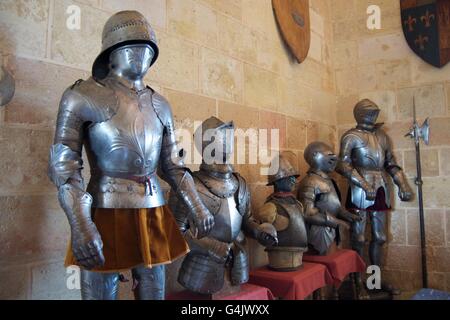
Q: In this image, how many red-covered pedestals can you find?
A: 3